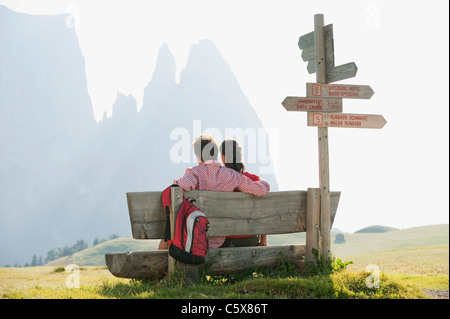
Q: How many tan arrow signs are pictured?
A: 3